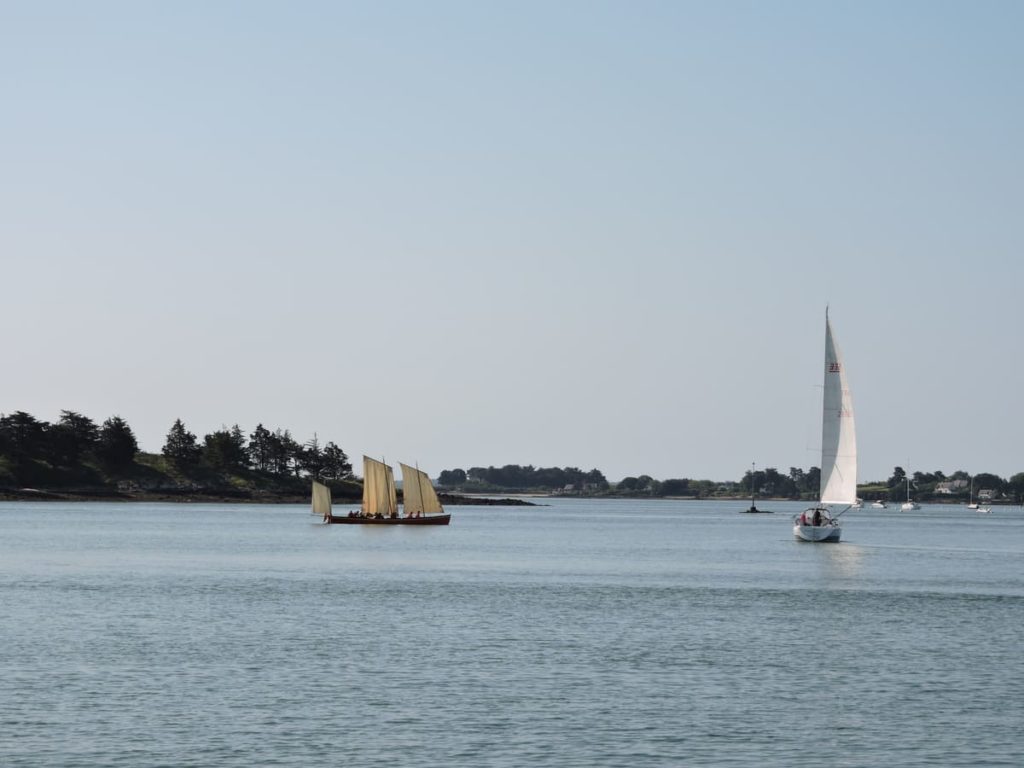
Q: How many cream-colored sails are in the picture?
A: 3